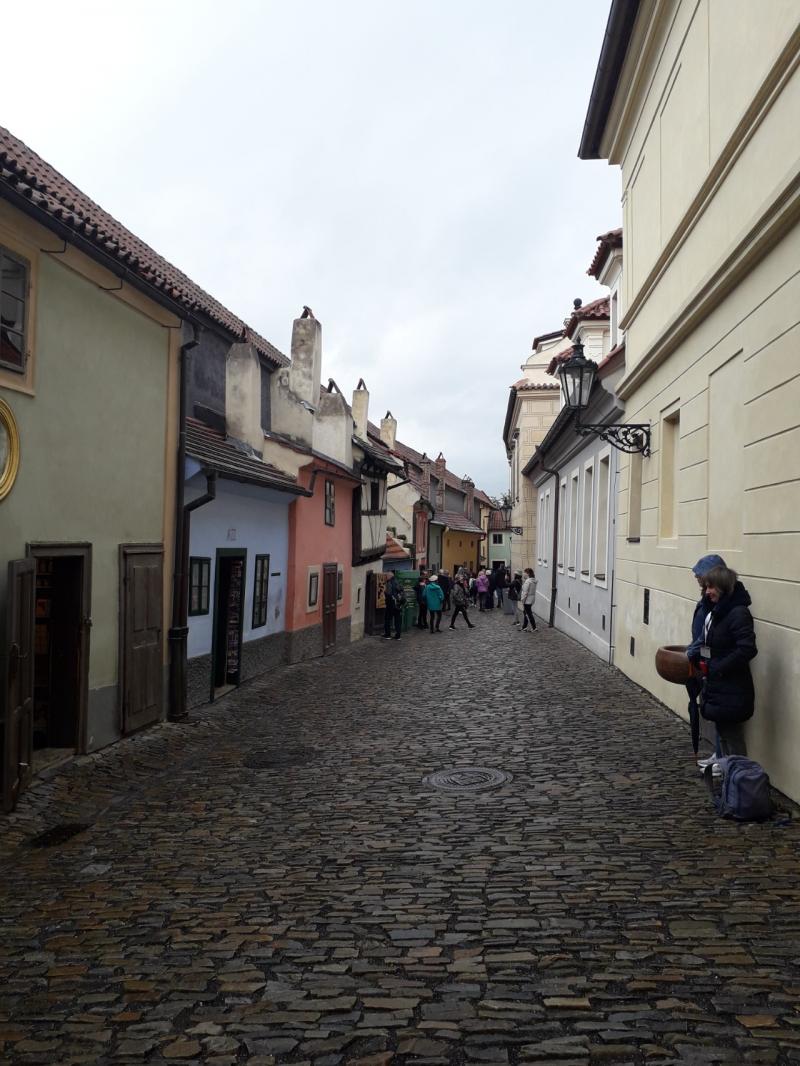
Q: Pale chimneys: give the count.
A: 5